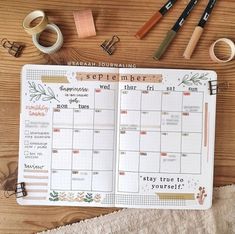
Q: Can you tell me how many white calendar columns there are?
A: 7